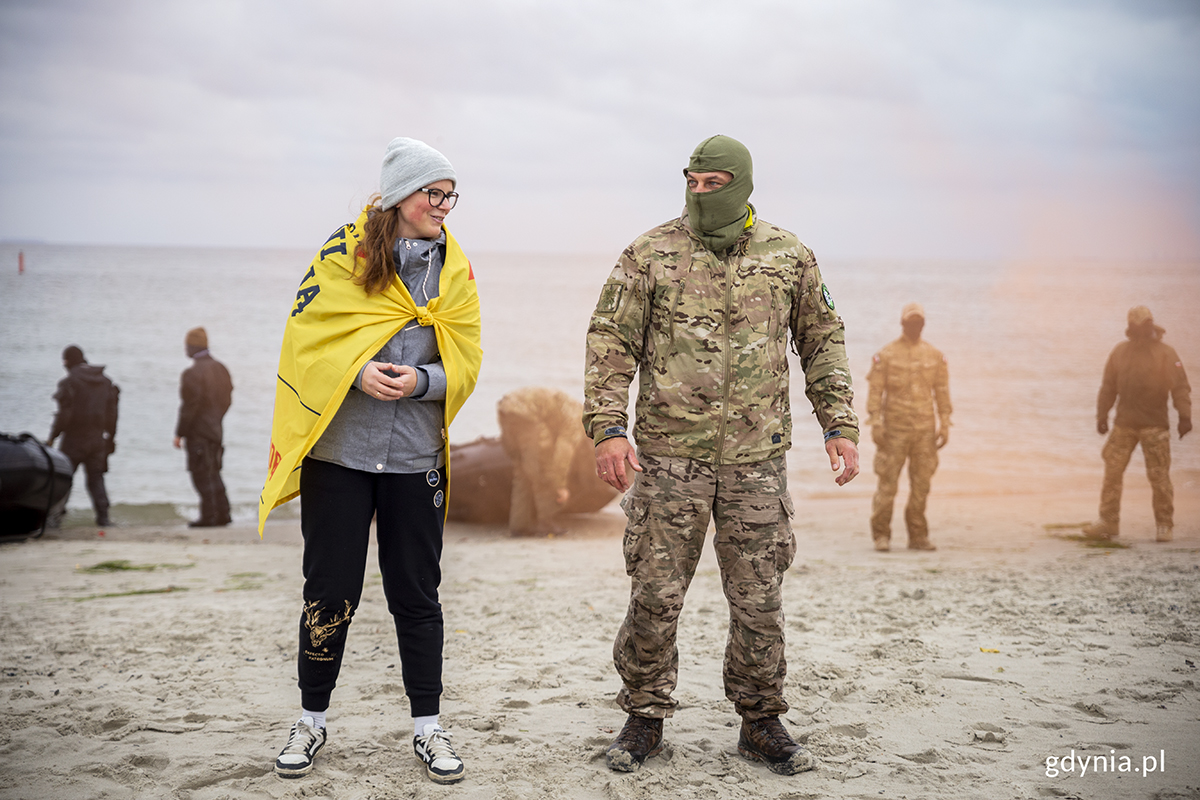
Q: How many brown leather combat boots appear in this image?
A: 2